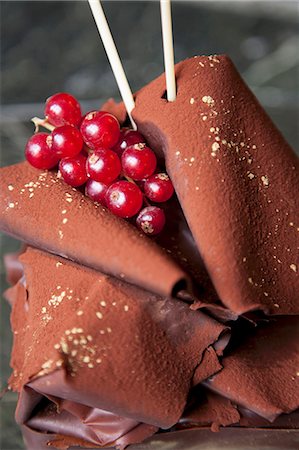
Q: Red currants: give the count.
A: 12